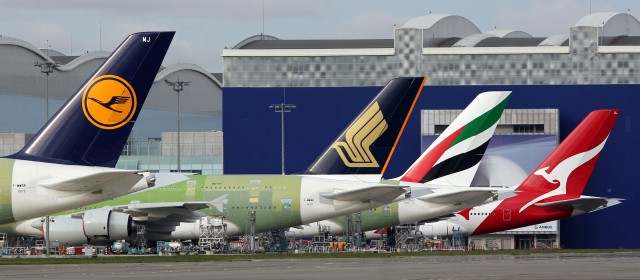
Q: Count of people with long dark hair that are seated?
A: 0